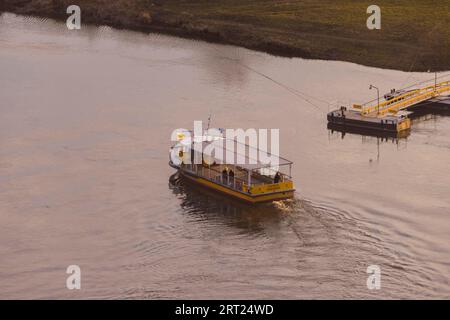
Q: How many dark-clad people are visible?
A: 3